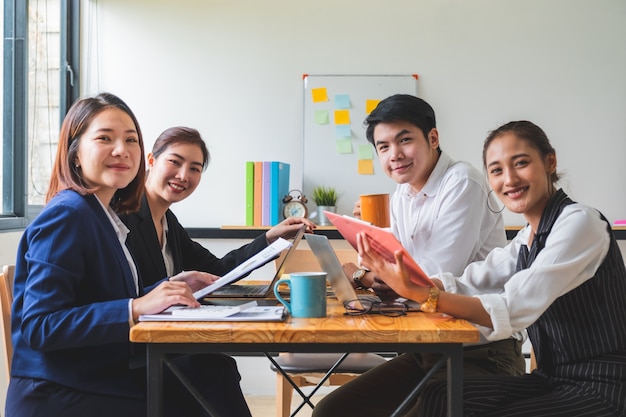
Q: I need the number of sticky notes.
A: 9